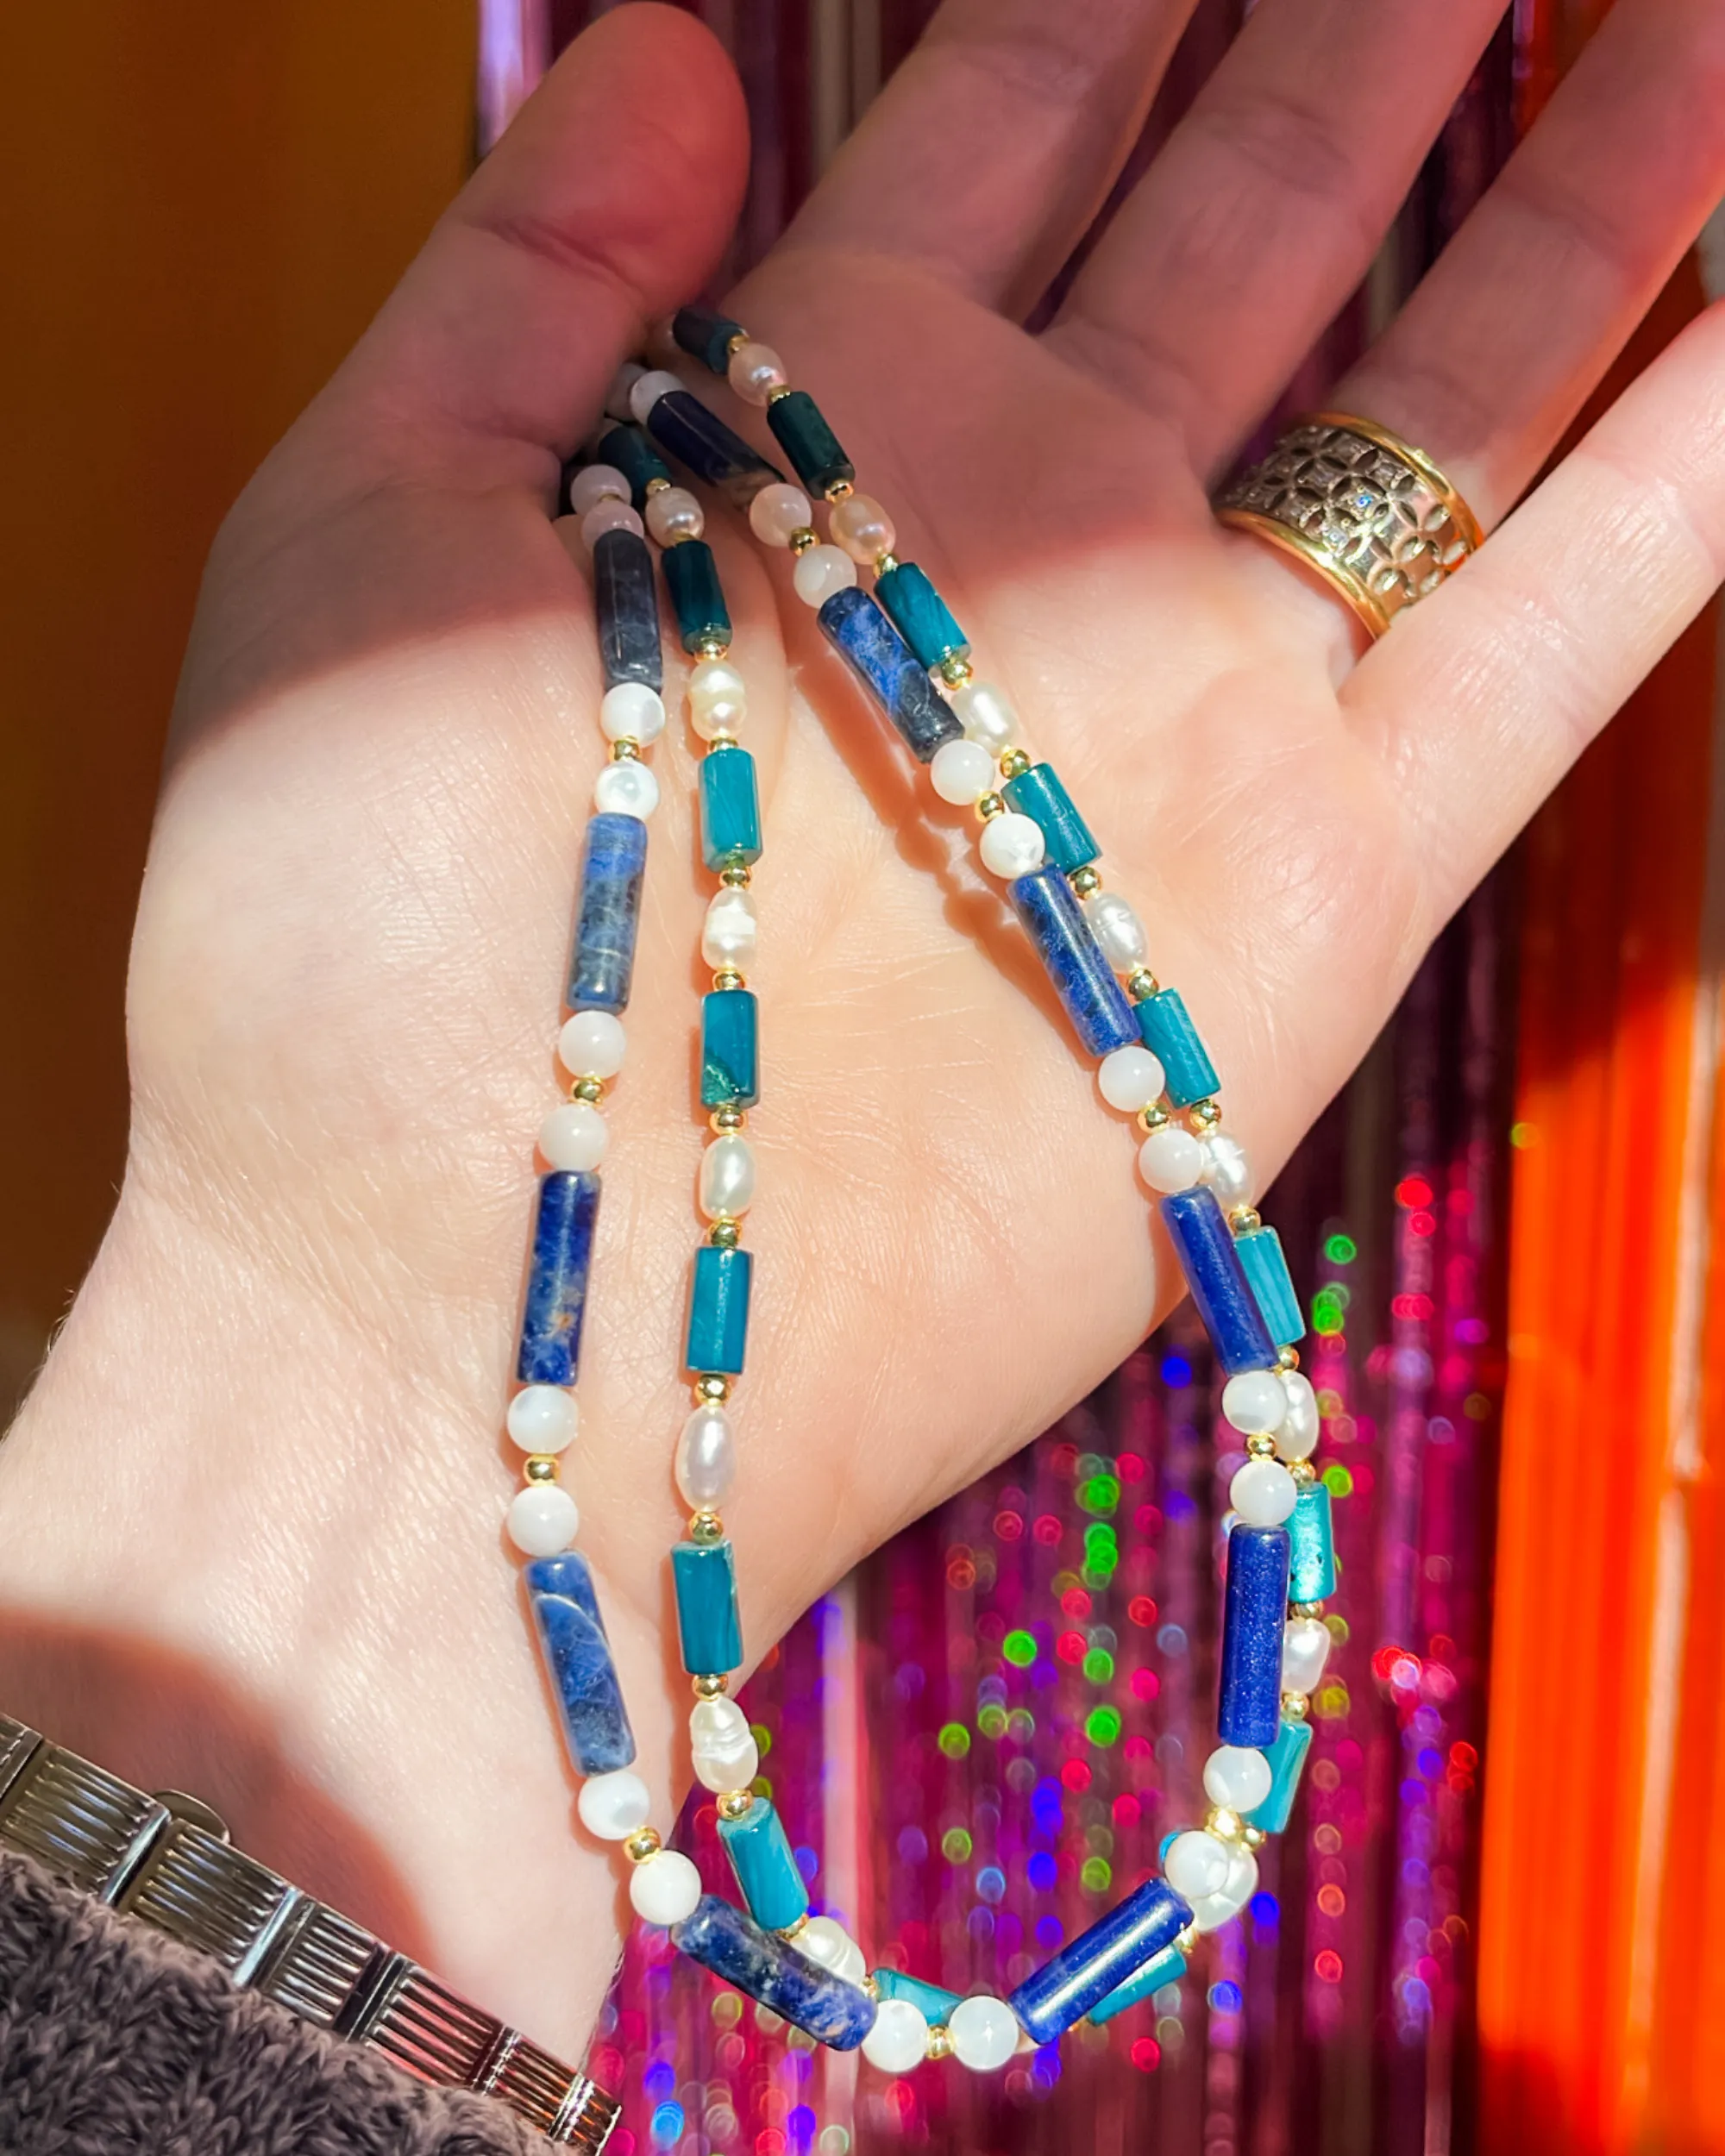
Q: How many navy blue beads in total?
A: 11